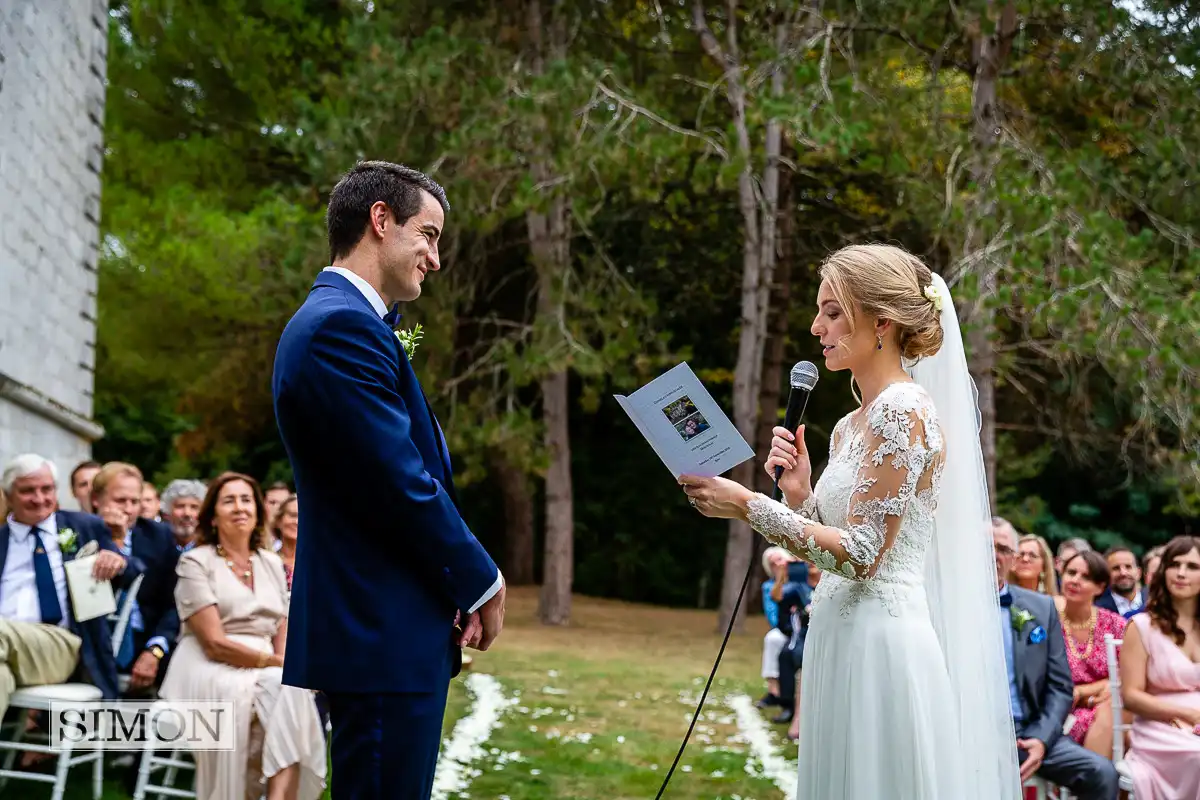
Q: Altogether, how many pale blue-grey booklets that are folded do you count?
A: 1